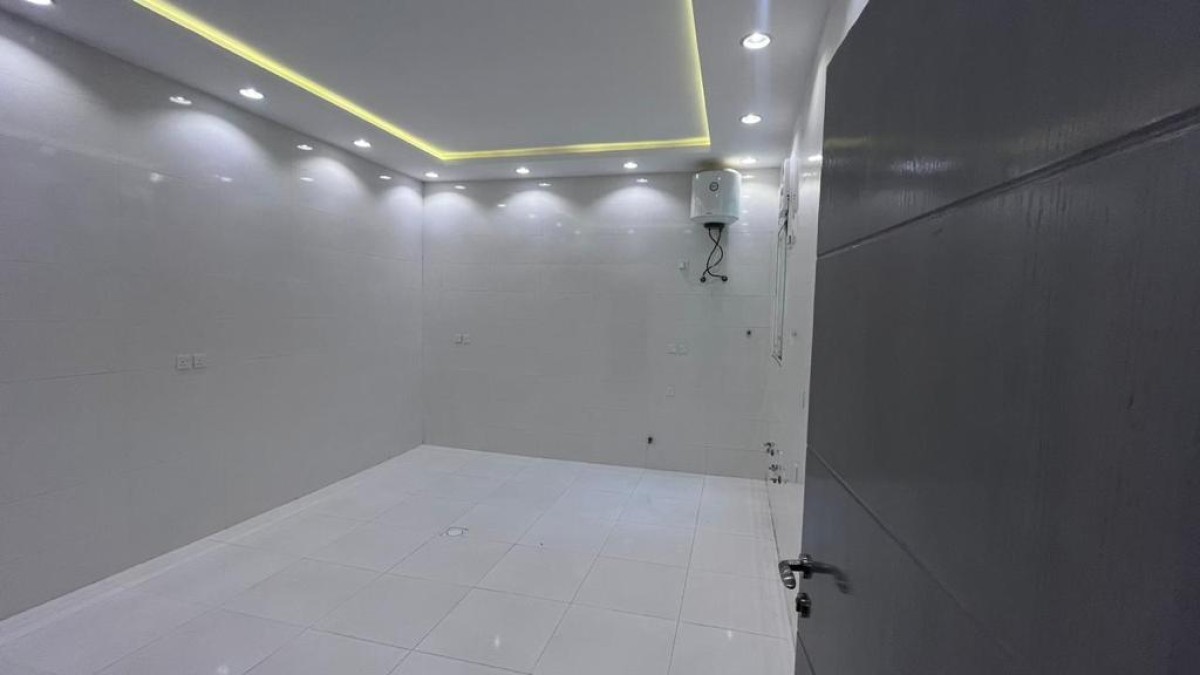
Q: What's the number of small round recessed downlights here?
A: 9